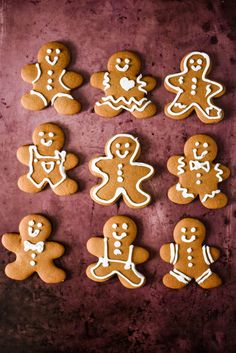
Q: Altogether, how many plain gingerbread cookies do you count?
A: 0